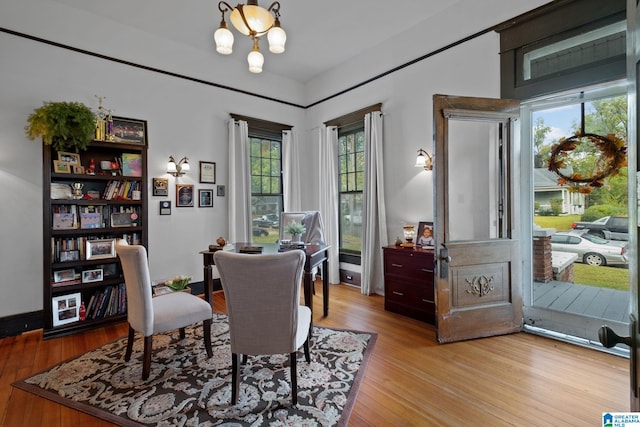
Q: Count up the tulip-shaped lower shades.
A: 3